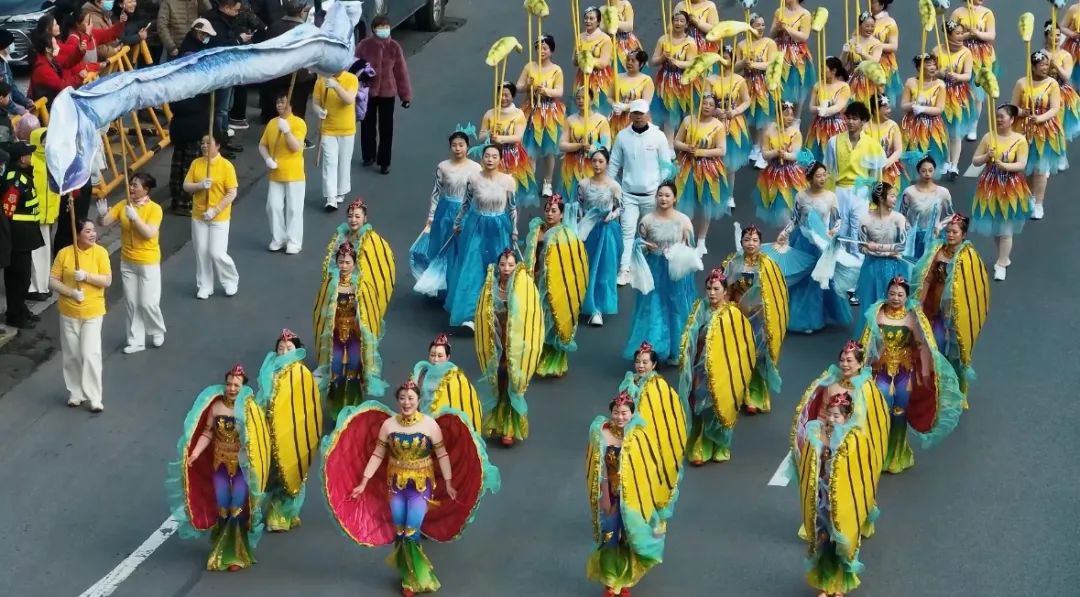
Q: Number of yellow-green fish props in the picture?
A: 12